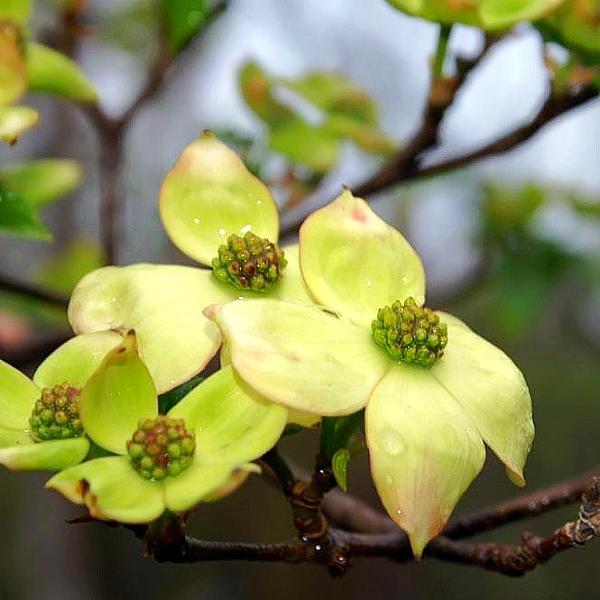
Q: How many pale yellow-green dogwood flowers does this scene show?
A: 4